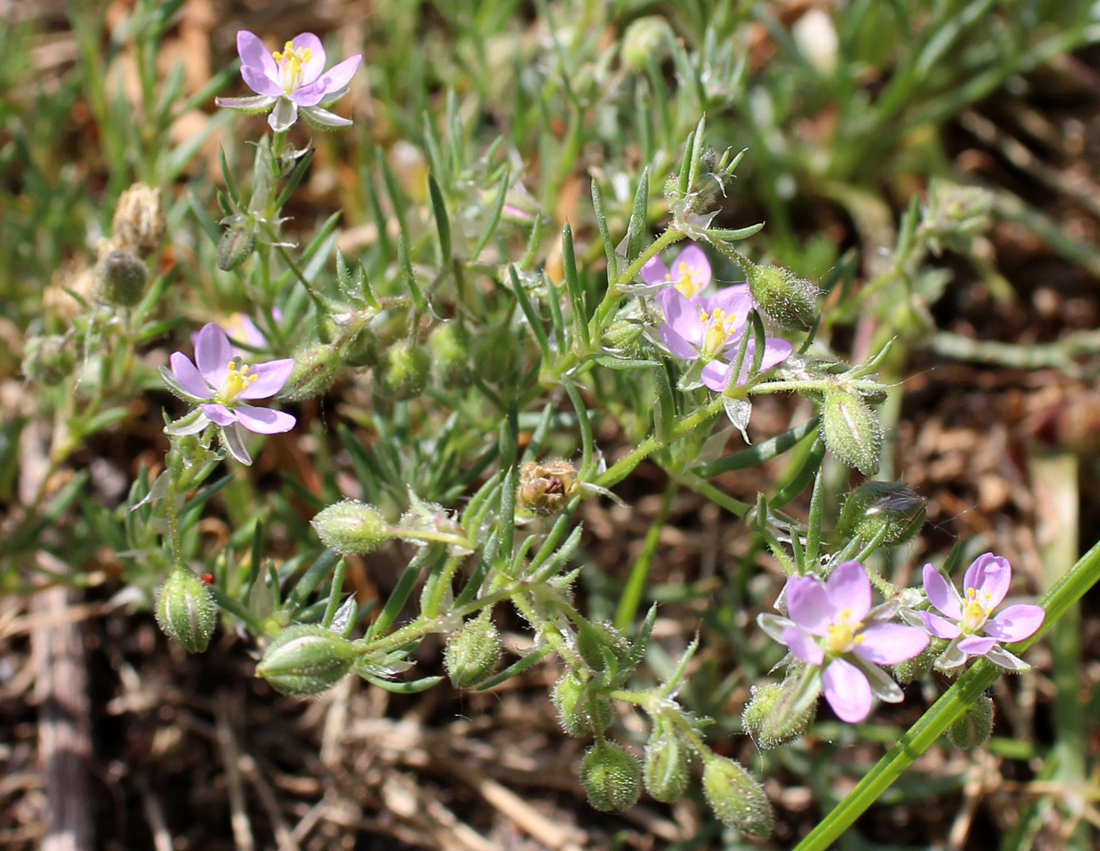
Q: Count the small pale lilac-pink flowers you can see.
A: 7